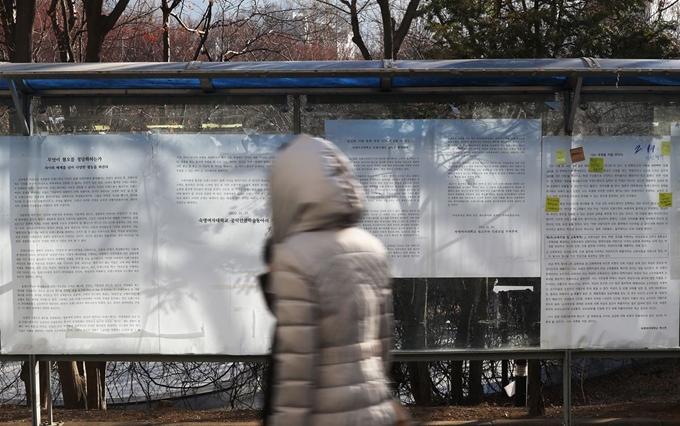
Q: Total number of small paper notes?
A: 6